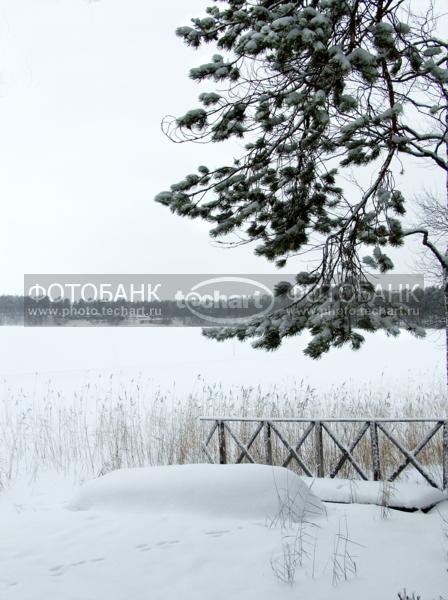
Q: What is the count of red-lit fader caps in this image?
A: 0